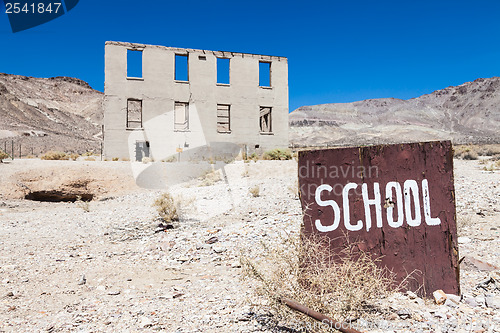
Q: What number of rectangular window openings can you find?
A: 8